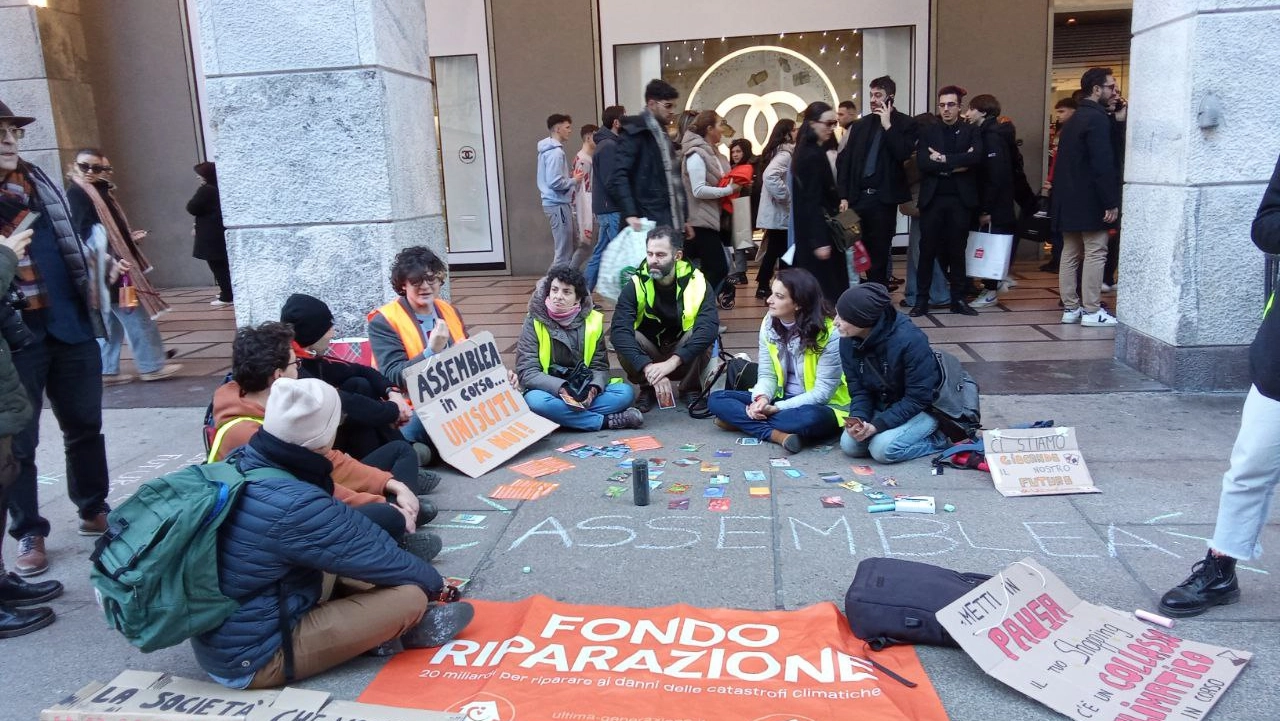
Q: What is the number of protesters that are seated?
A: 8